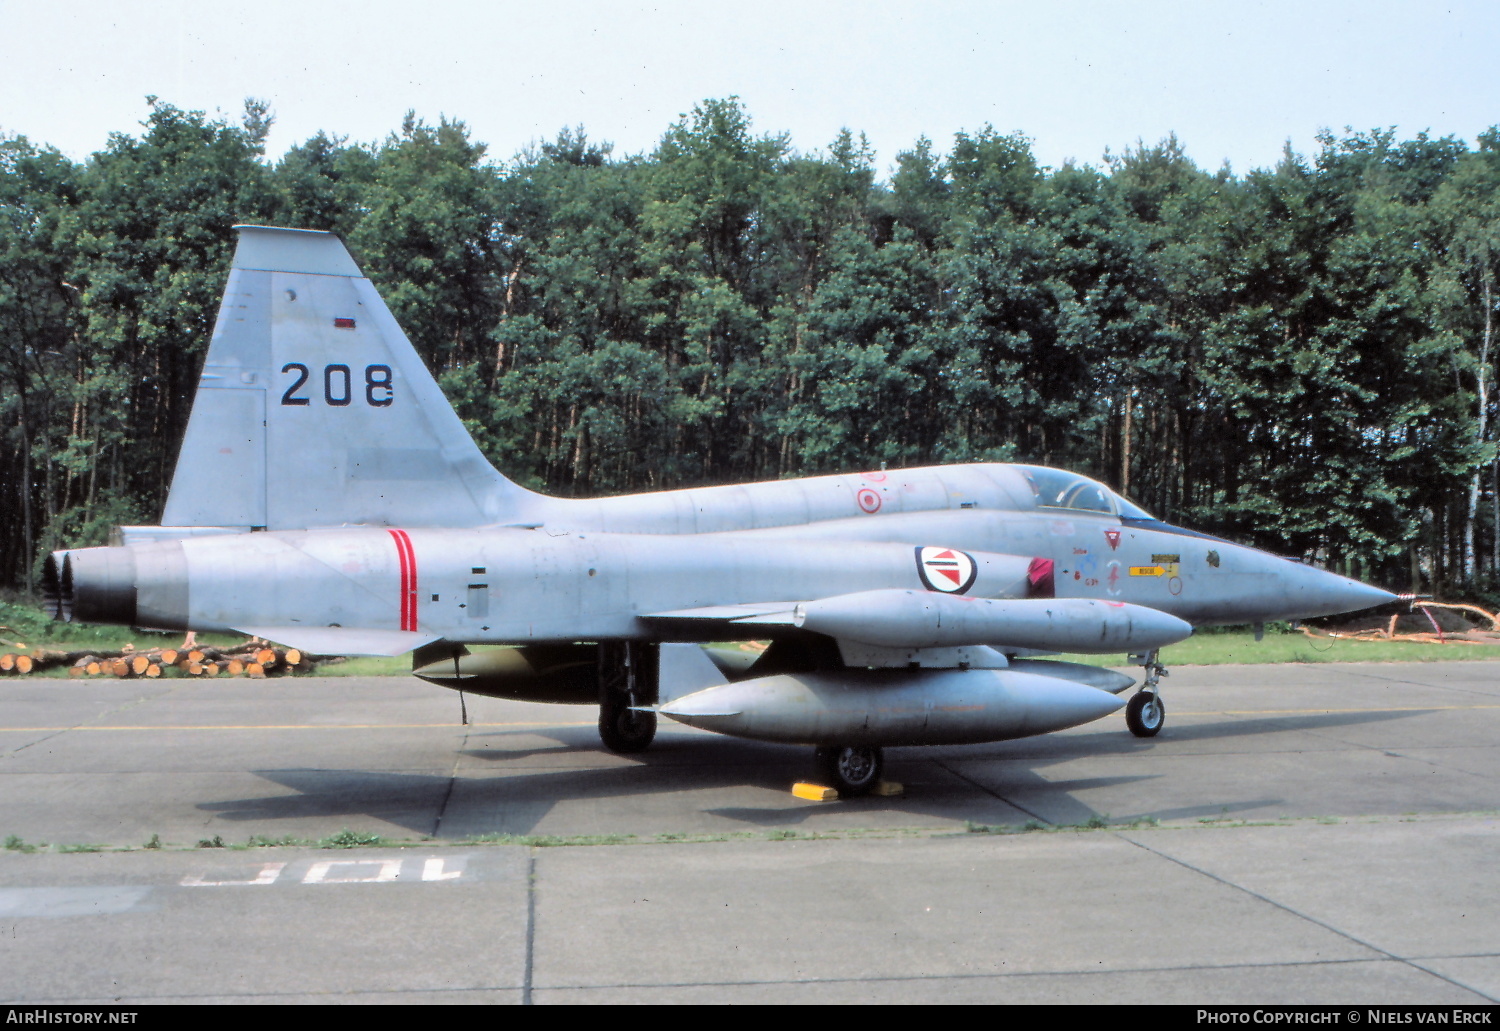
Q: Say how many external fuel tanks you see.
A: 4